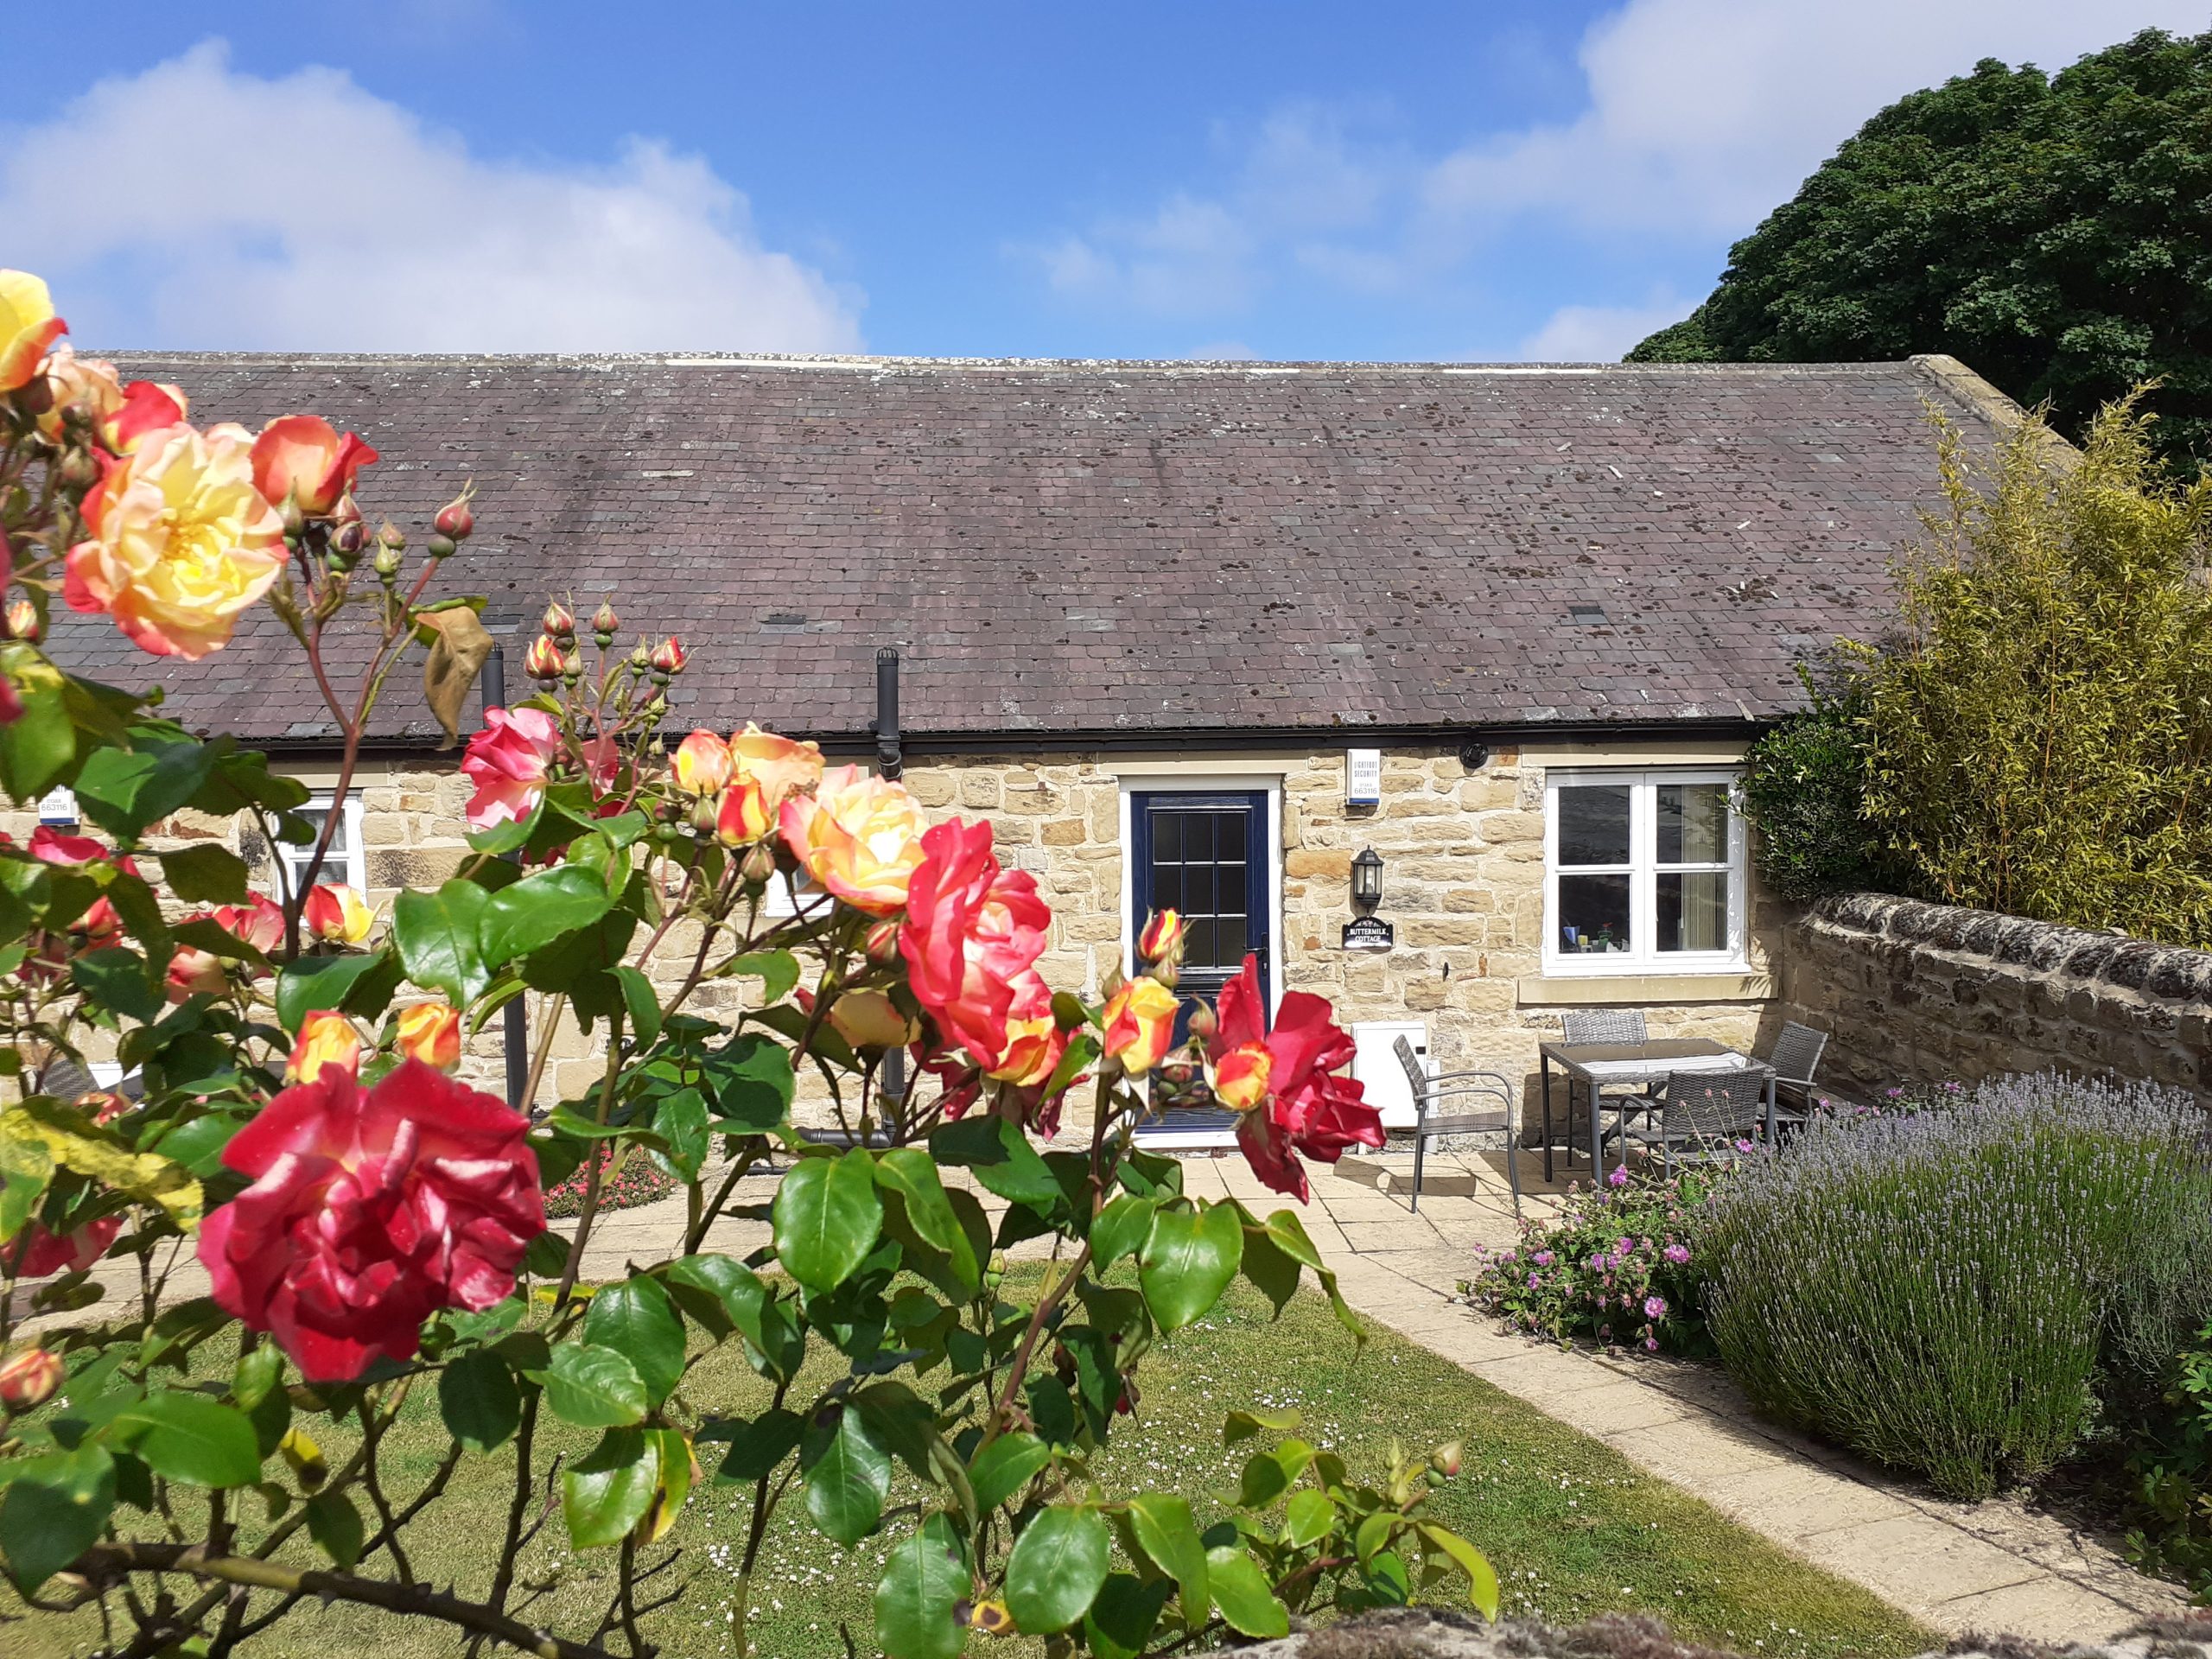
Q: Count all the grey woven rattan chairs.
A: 4